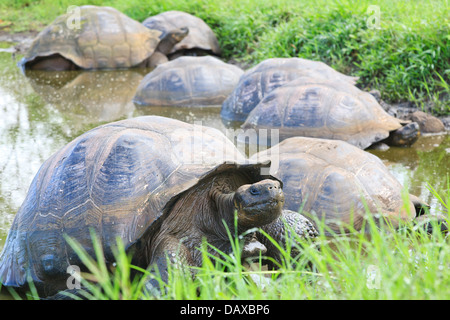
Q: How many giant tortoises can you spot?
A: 7